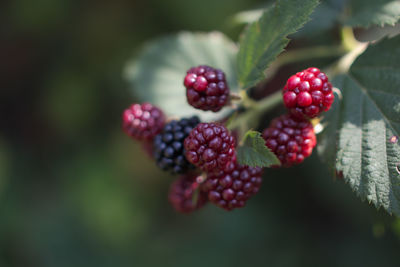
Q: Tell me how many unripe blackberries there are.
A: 7